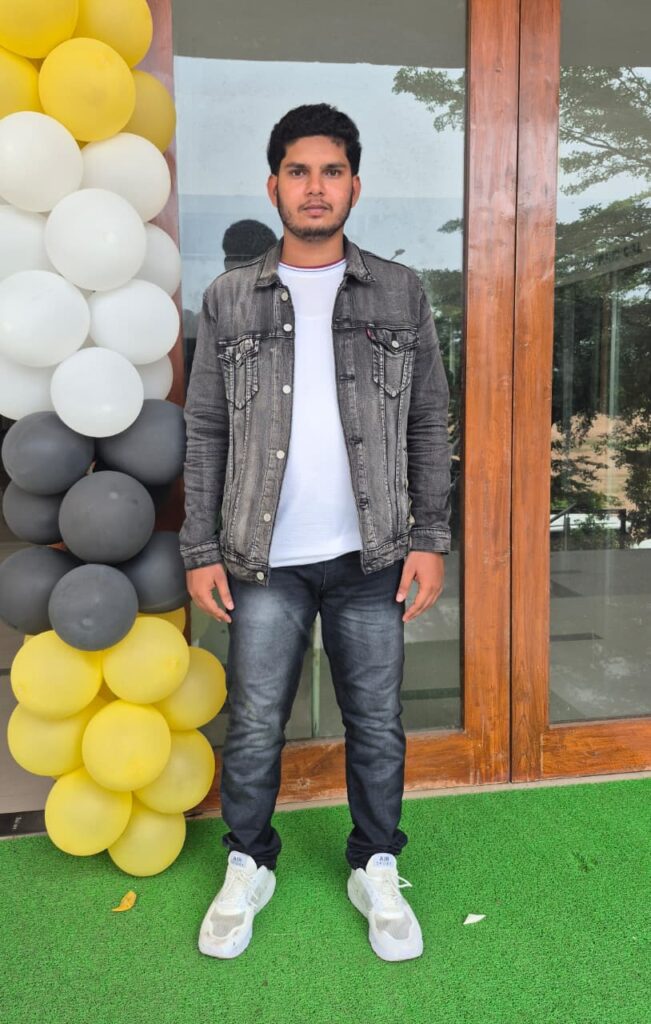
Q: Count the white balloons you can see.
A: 10